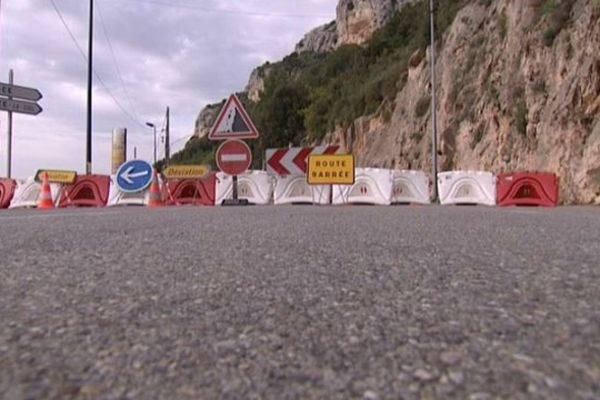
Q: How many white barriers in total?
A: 7